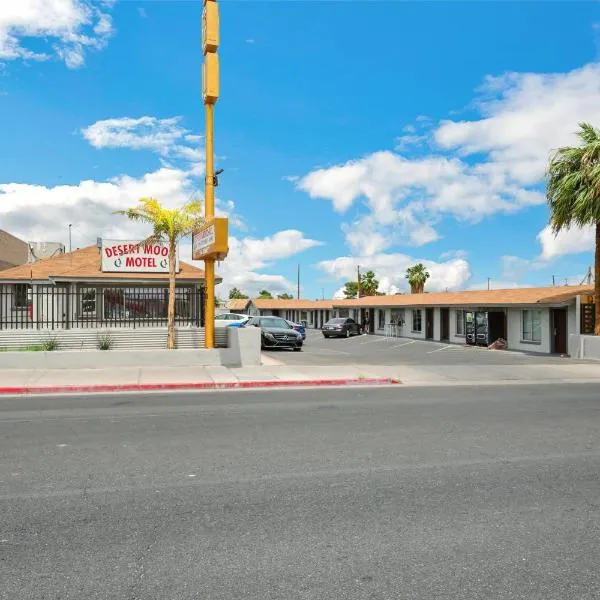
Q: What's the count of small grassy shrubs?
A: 2